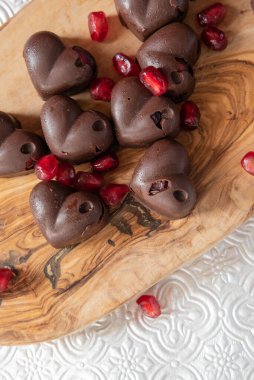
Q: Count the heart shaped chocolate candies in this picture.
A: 8